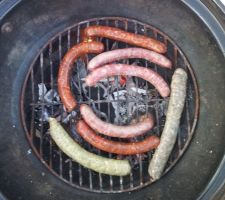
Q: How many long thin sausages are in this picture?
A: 8